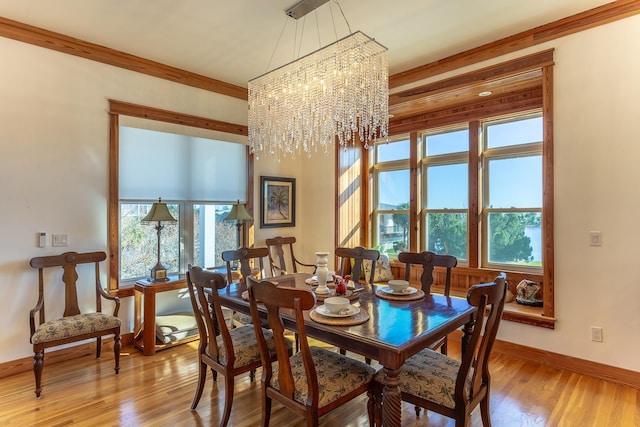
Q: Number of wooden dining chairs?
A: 8